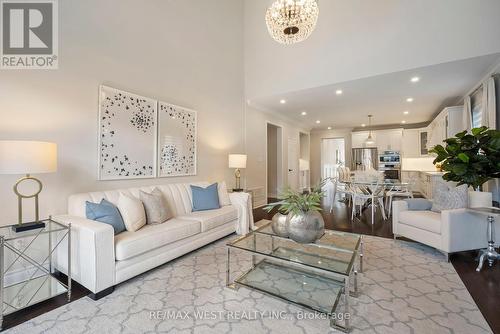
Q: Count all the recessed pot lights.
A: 10